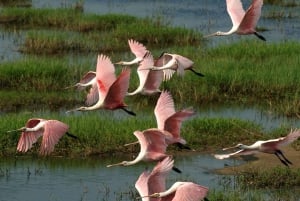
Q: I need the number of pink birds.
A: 12